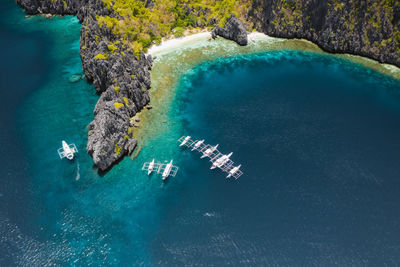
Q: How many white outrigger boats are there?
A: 8